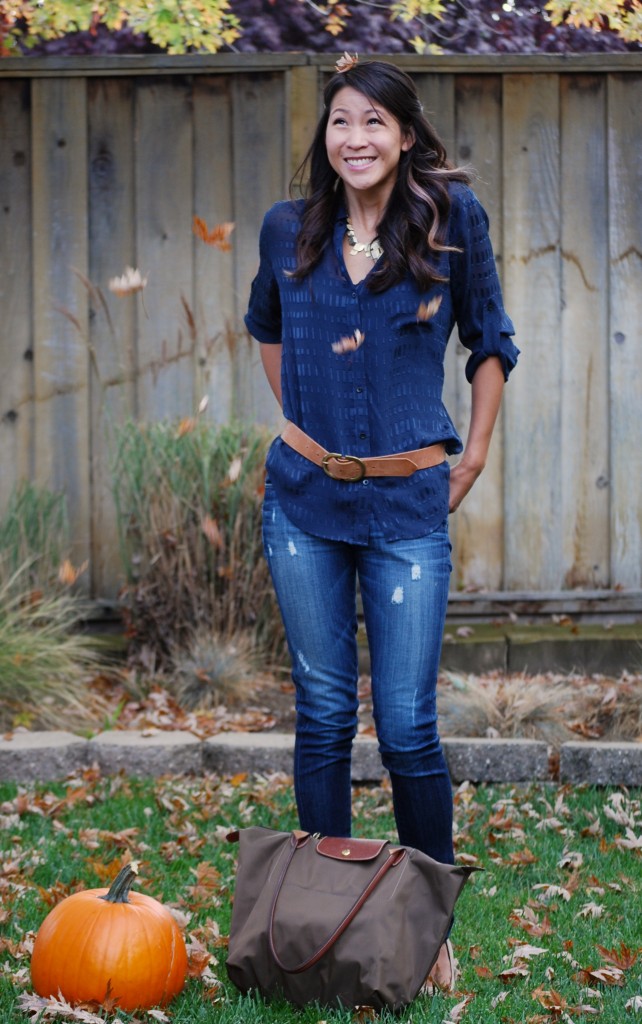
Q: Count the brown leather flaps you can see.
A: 1